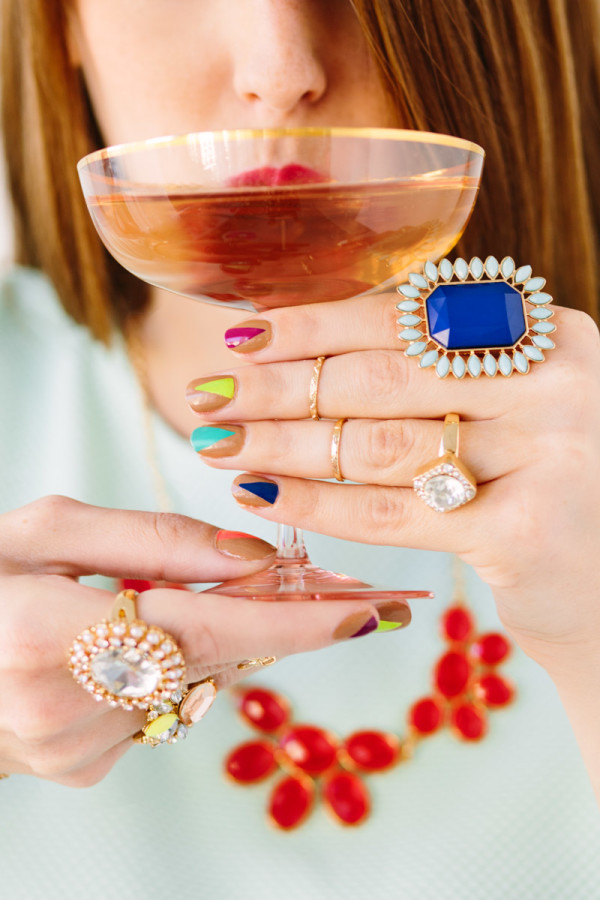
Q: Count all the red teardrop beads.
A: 12